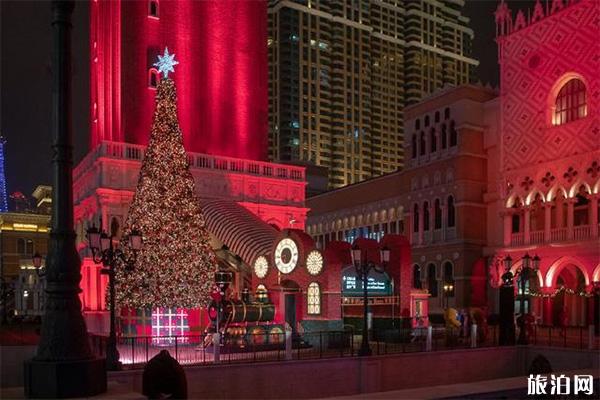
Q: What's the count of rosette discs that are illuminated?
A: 2